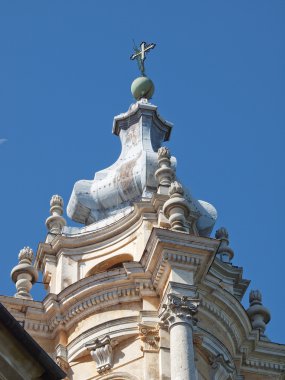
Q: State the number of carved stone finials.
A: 6